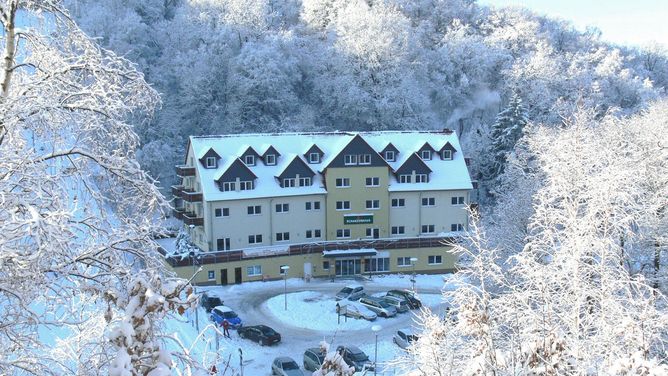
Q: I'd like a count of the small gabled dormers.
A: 7